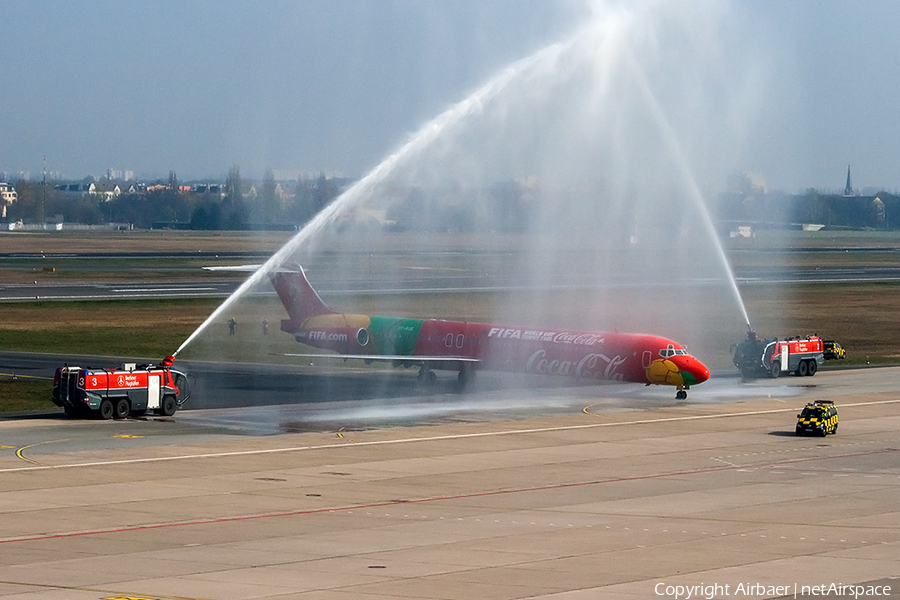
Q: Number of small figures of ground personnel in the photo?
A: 2